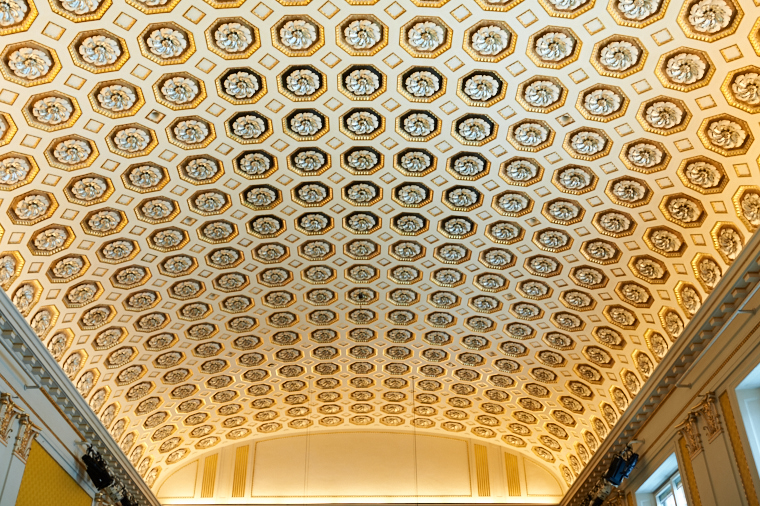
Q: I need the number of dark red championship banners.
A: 0